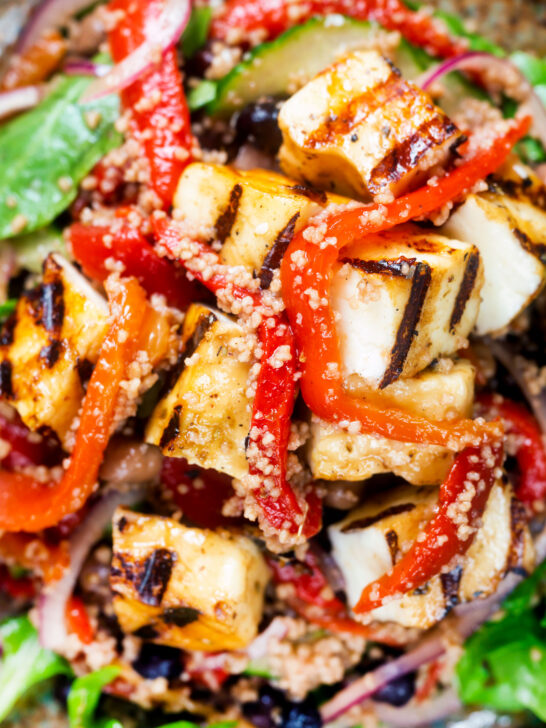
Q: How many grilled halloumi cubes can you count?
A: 9